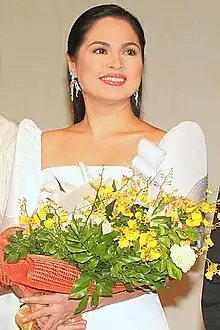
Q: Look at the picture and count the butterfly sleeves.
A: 2